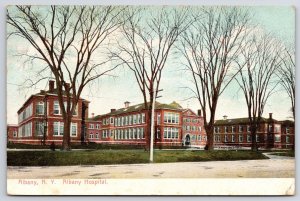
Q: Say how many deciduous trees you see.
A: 5